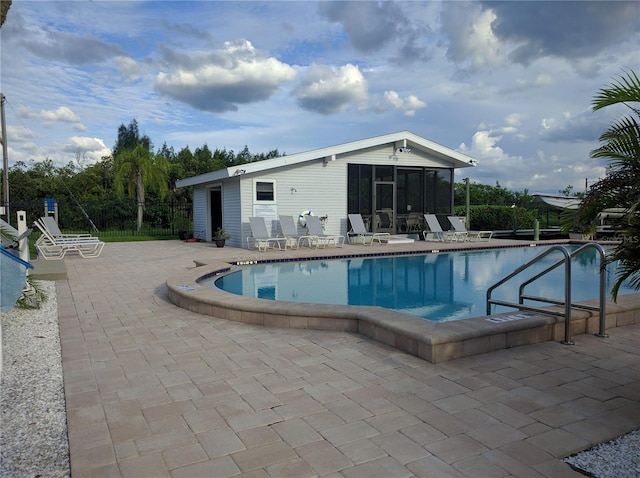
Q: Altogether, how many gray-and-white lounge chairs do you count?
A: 9